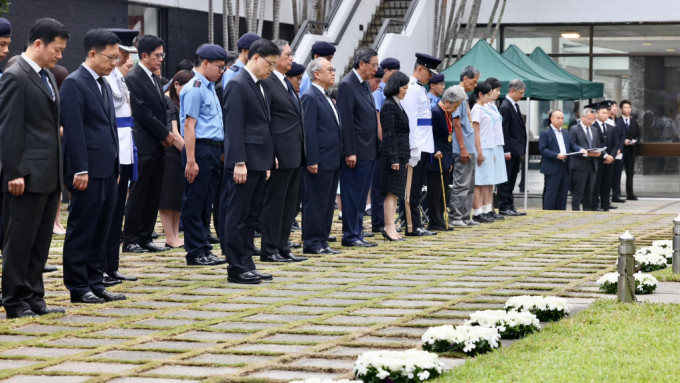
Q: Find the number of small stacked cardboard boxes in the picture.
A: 0